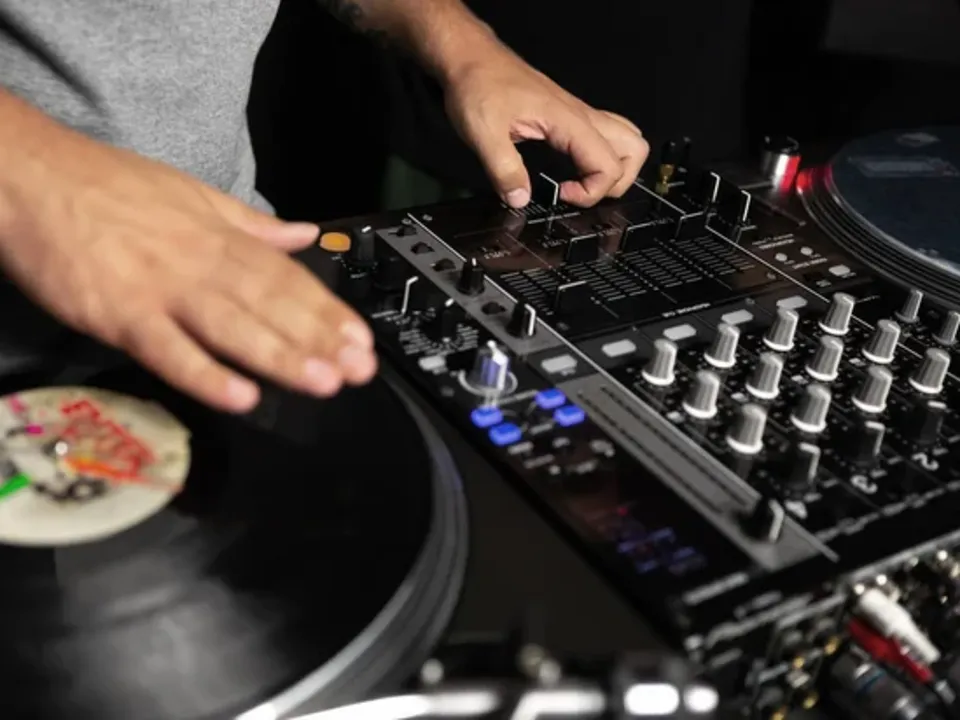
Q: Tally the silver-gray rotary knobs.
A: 14